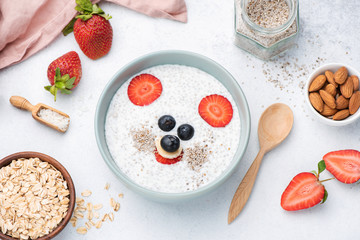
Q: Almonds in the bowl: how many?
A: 12